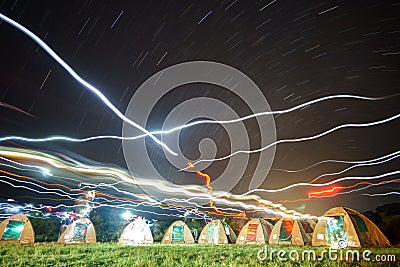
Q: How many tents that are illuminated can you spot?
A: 8